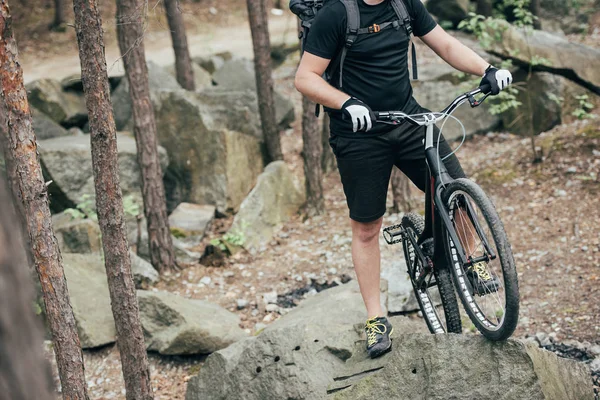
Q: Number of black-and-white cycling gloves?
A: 2